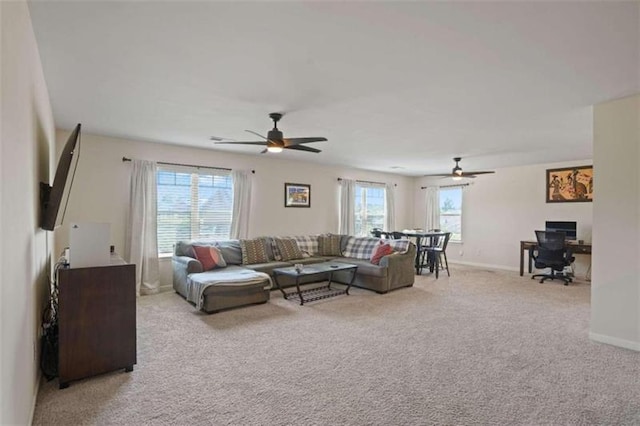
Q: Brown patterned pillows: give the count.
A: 3